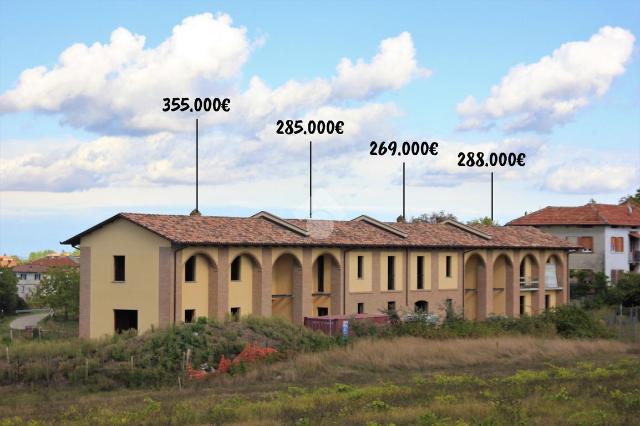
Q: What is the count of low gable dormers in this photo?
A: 3